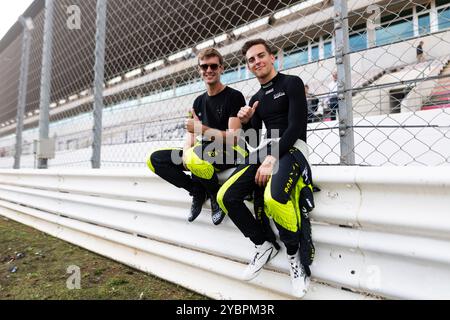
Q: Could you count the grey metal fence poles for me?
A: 4